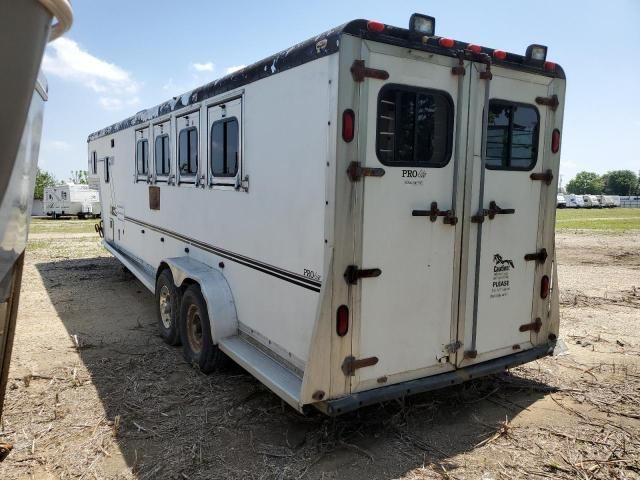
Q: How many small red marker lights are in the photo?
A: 5